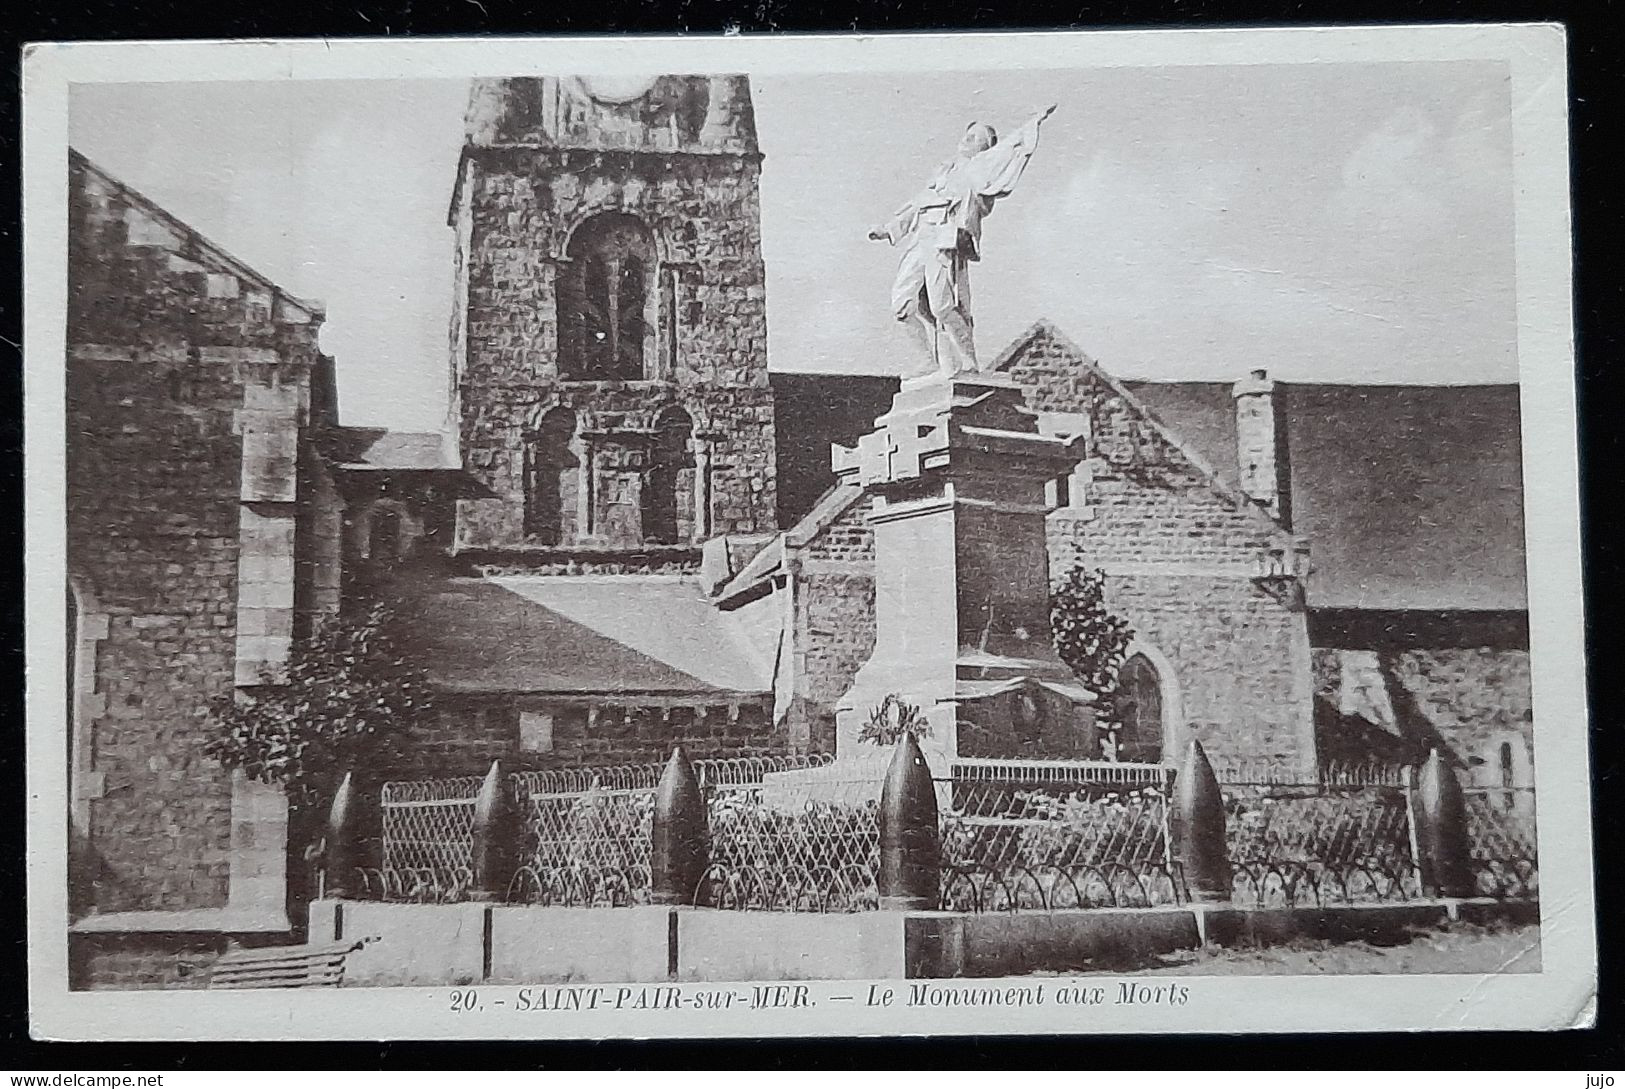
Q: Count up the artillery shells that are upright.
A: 6